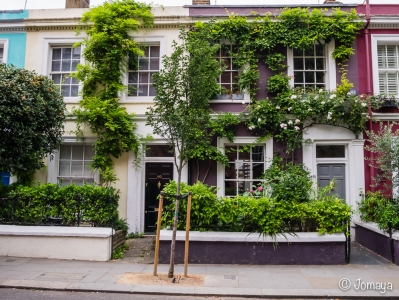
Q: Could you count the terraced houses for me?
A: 4